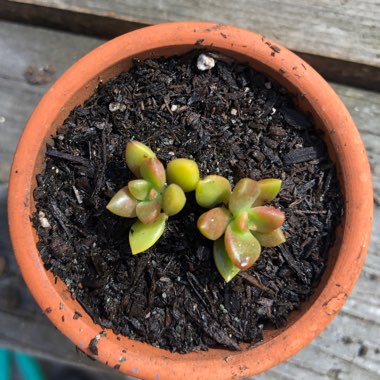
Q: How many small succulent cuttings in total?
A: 2